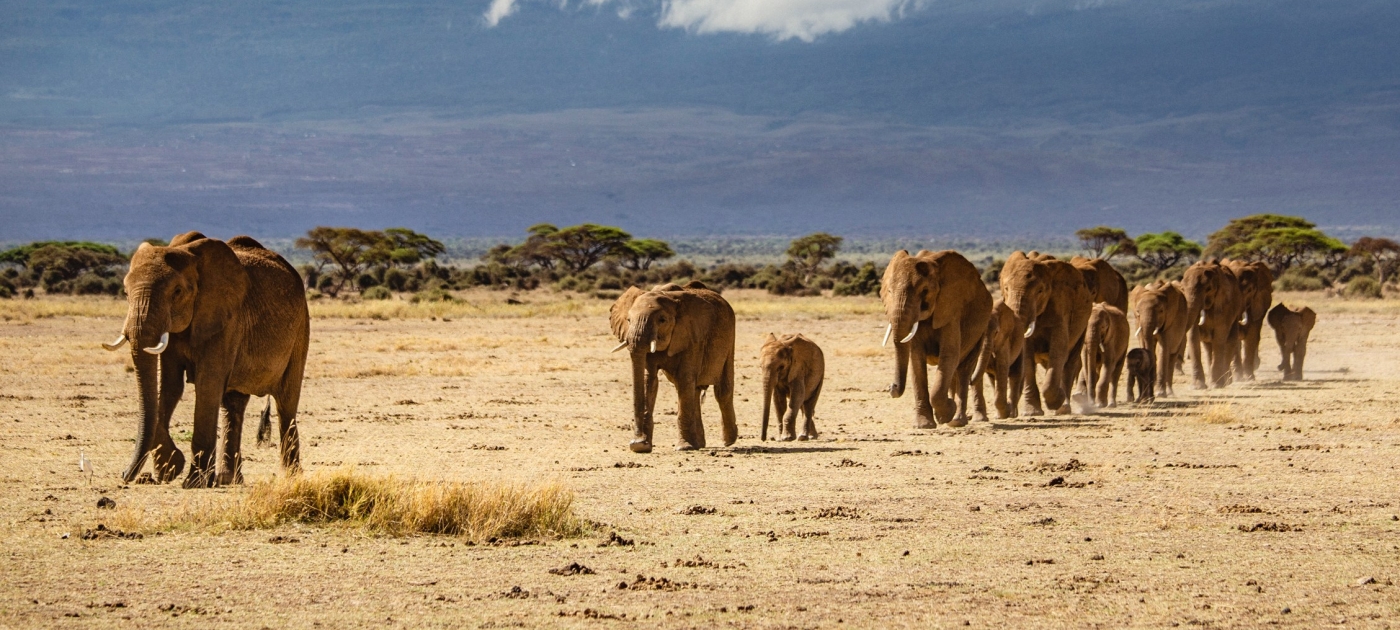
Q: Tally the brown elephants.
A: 13